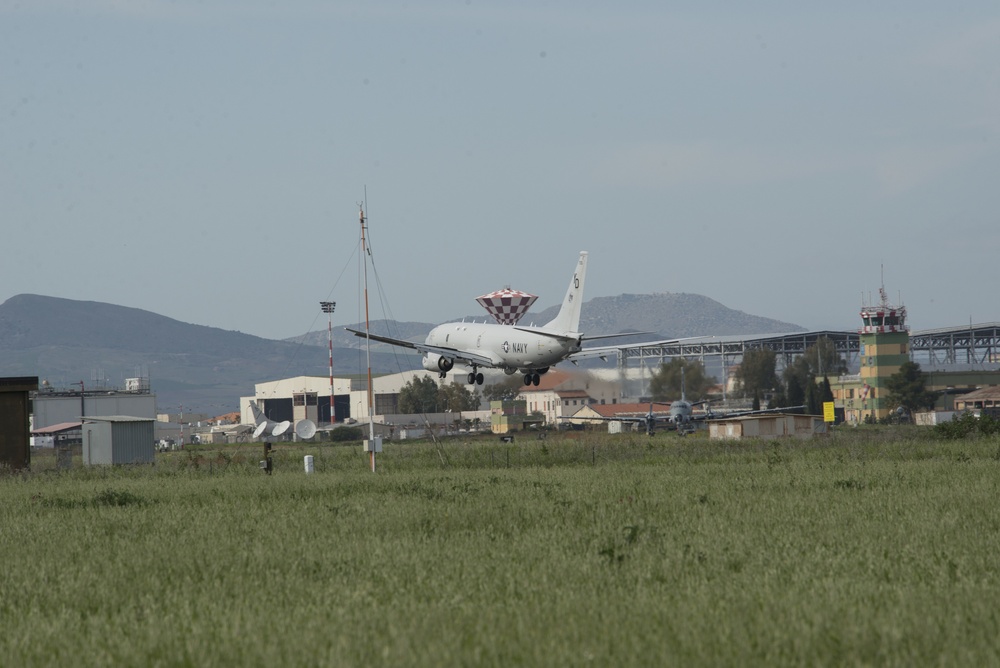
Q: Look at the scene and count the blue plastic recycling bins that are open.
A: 0